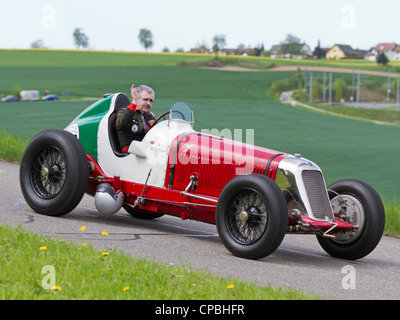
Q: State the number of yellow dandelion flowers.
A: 8